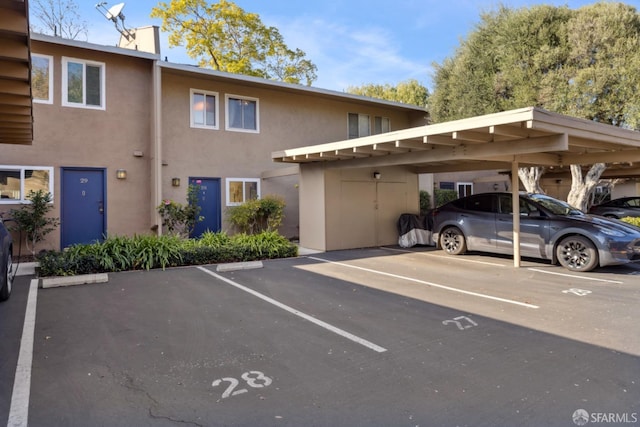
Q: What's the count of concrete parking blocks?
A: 2